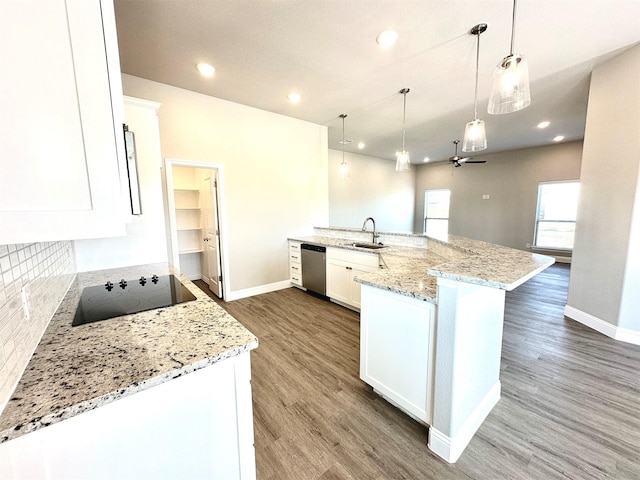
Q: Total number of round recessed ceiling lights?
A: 7